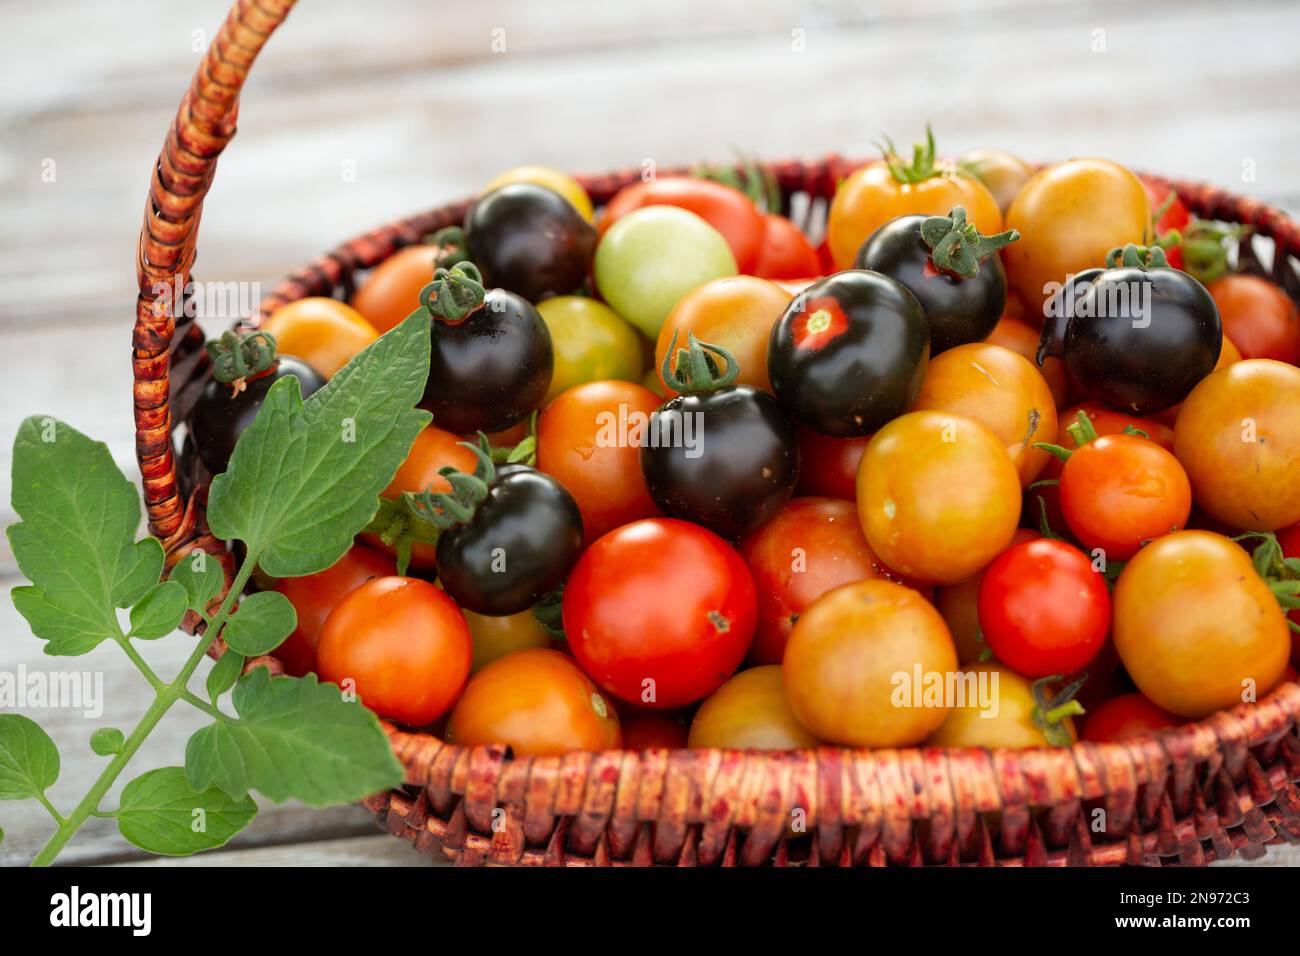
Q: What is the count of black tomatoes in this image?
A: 8